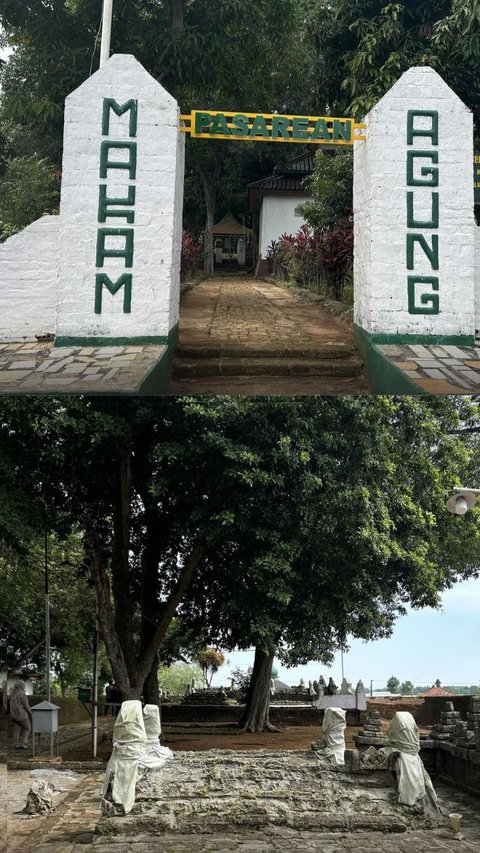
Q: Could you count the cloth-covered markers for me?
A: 4